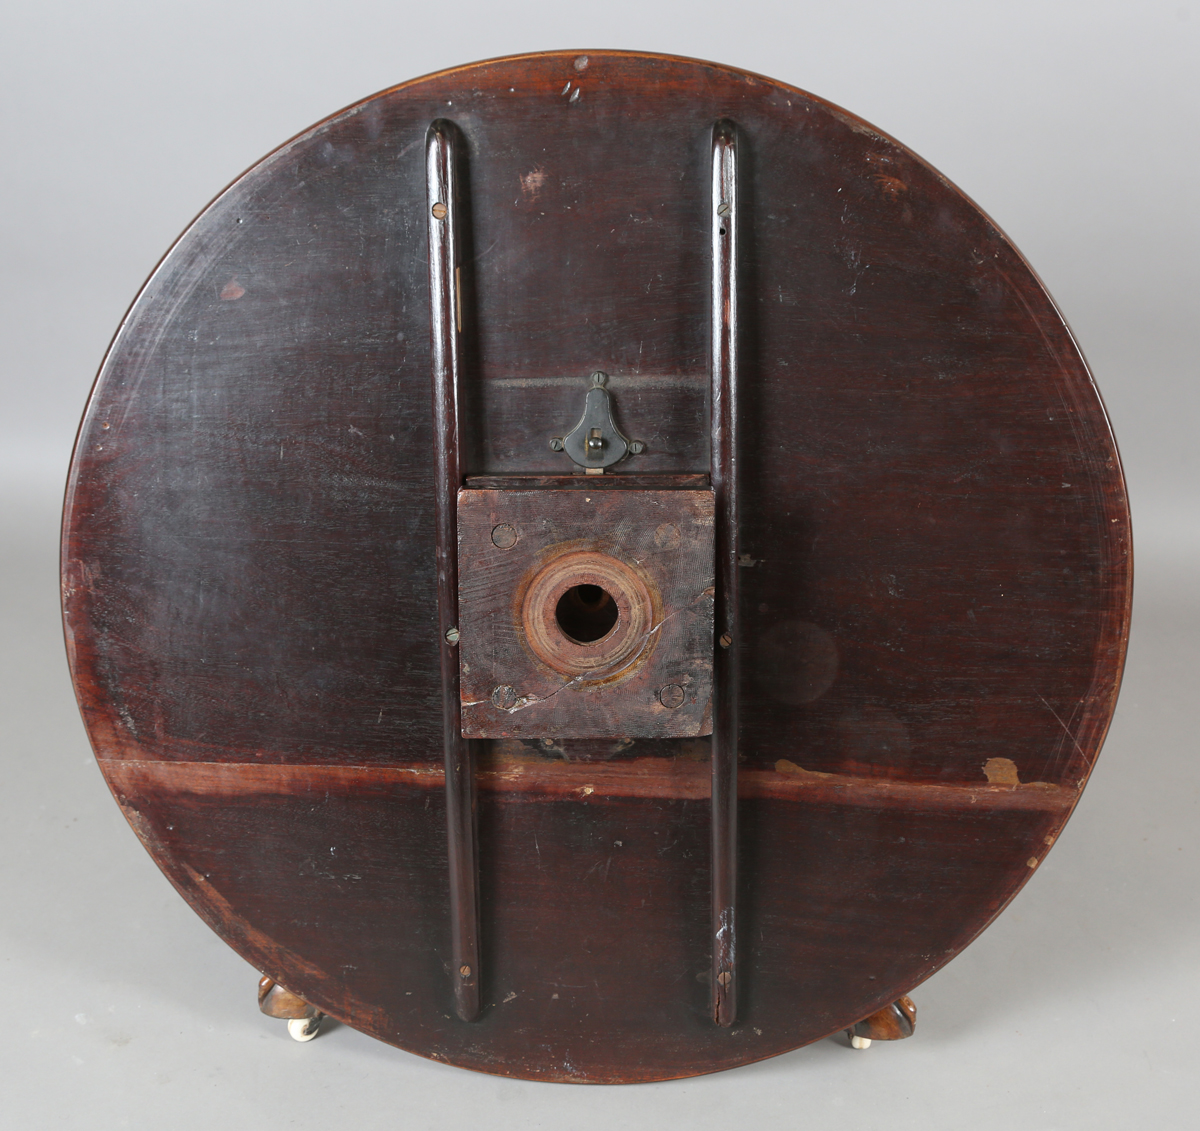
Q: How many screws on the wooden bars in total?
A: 6